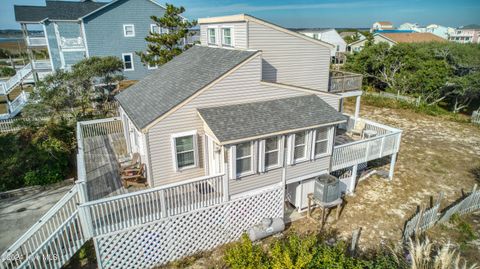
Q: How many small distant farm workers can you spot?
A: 0